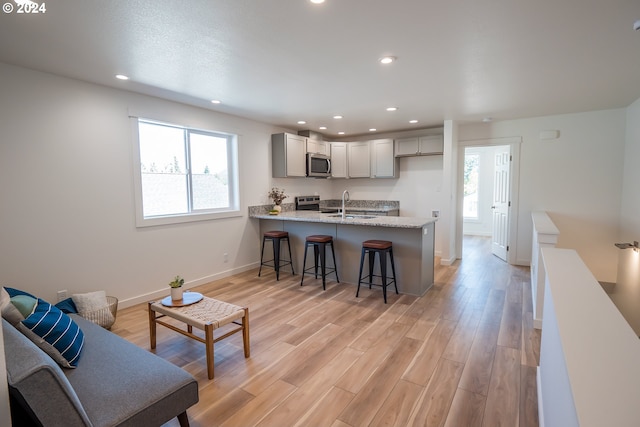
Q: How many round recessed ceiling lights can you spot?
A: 11